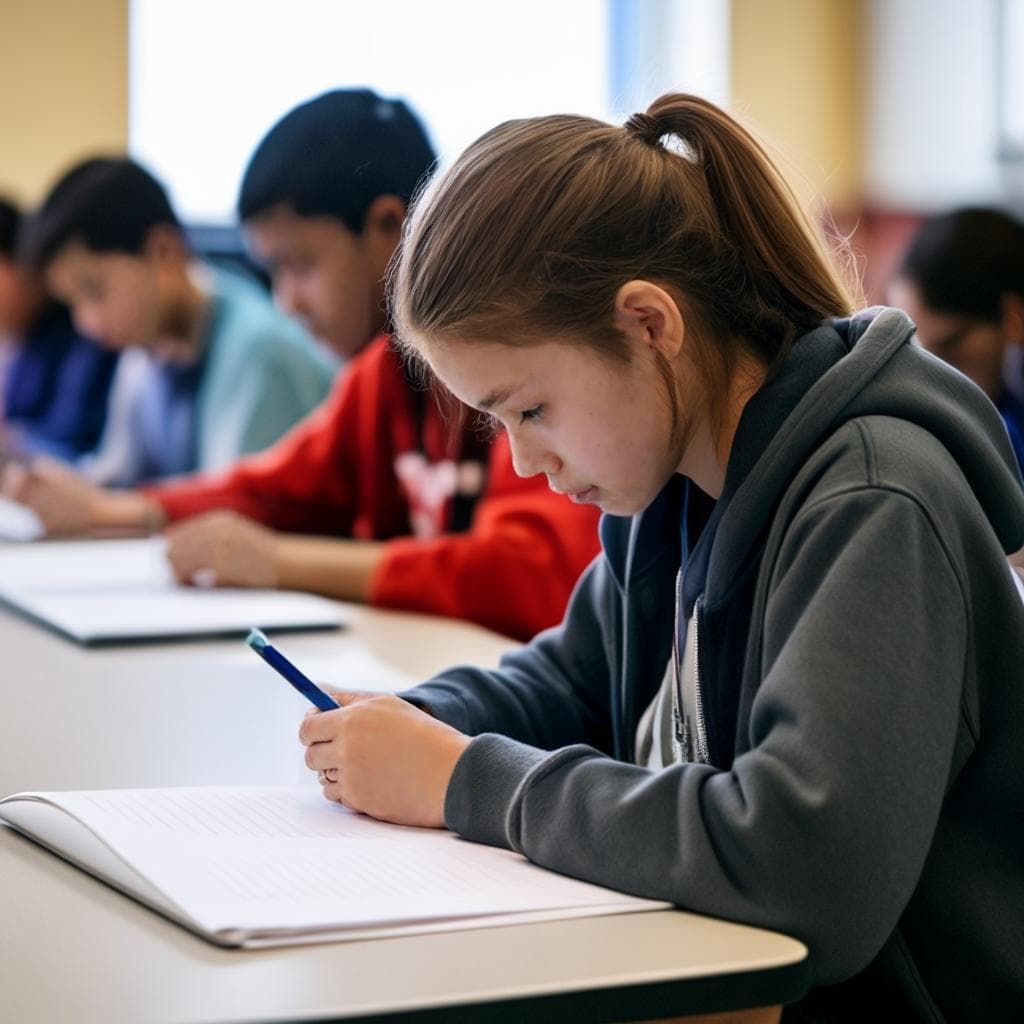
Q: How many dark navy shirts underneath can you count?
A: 1